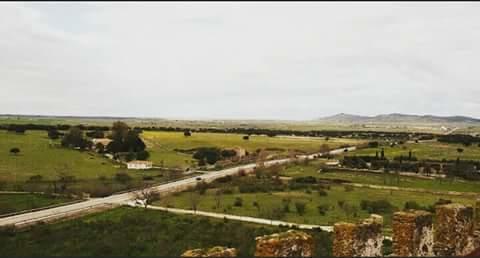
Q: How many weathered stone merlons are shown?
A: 5